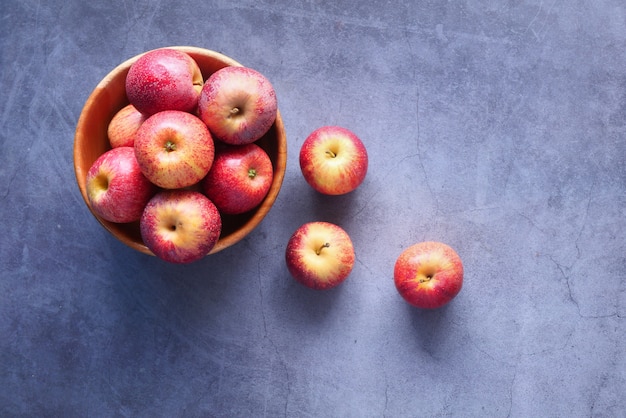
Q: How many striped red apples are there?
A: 10